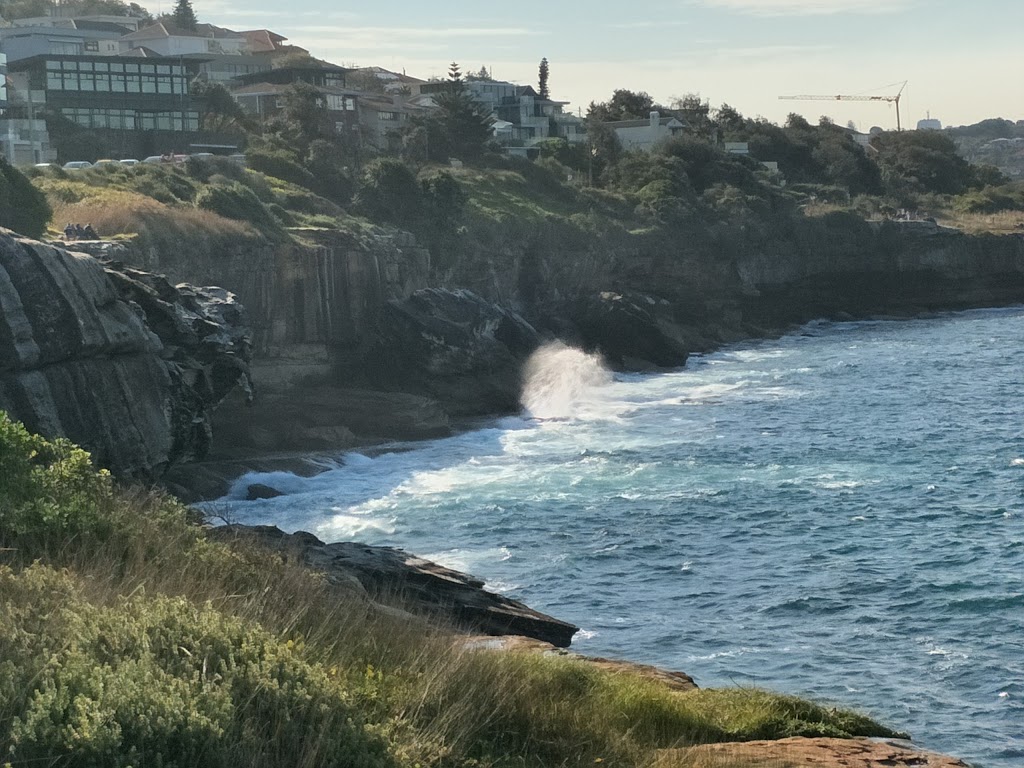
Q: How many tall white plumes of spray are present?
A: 1